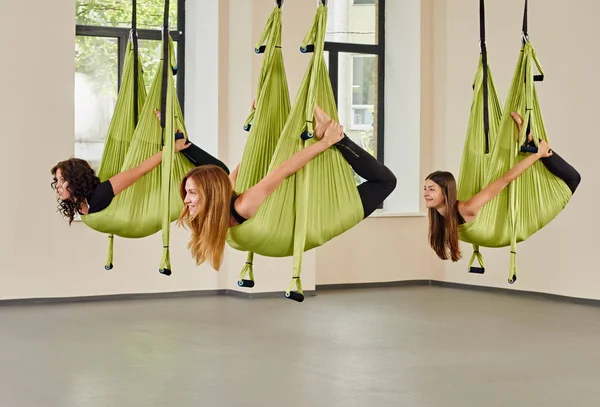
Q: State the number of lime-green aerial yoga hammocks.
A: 3